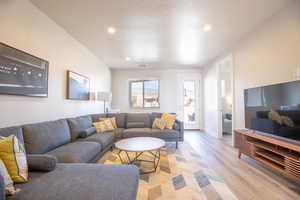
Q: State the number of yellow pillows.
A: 5